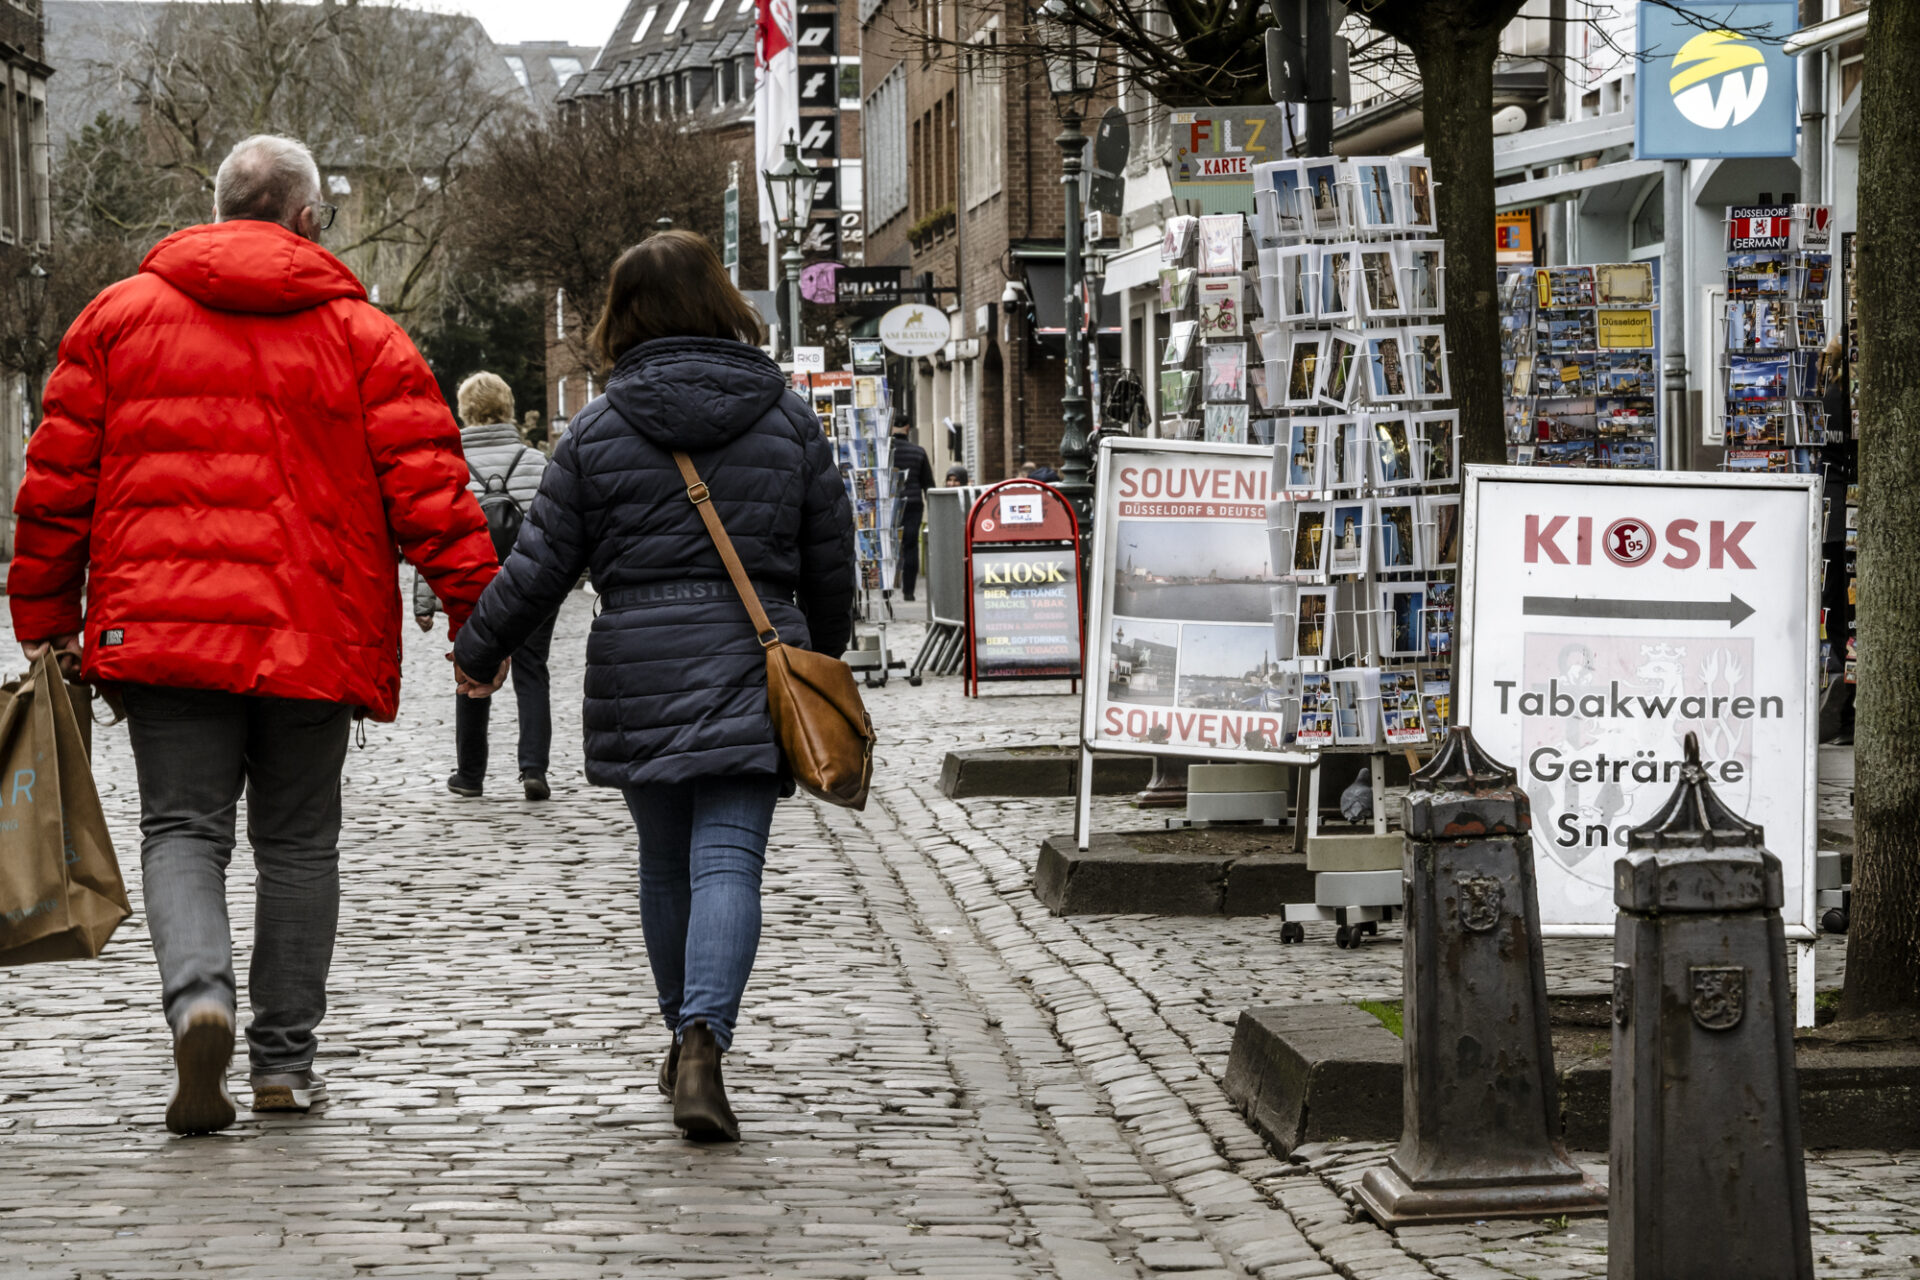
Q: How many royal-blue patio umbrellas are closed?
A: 0